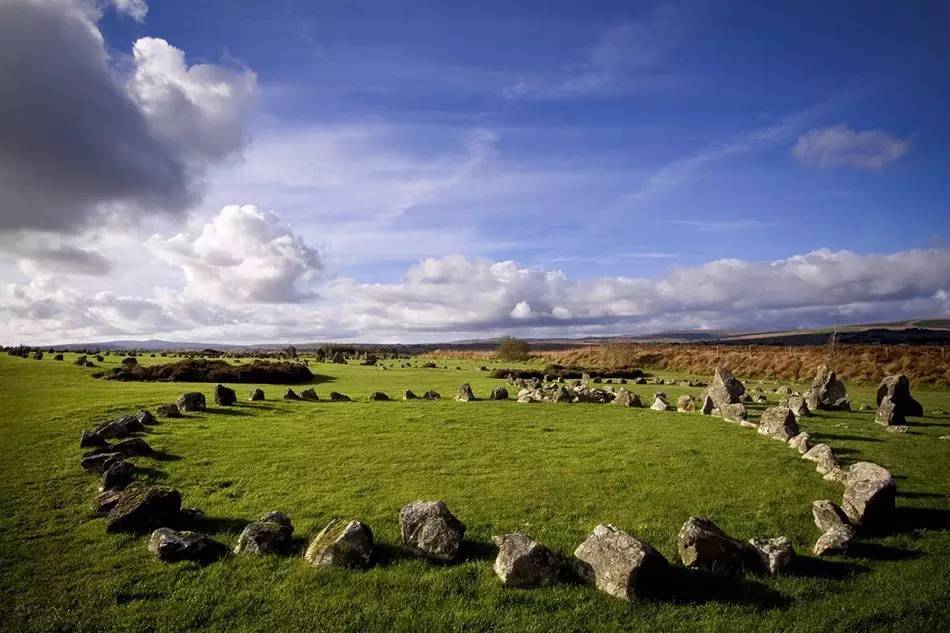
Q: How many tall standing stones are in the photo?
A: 3